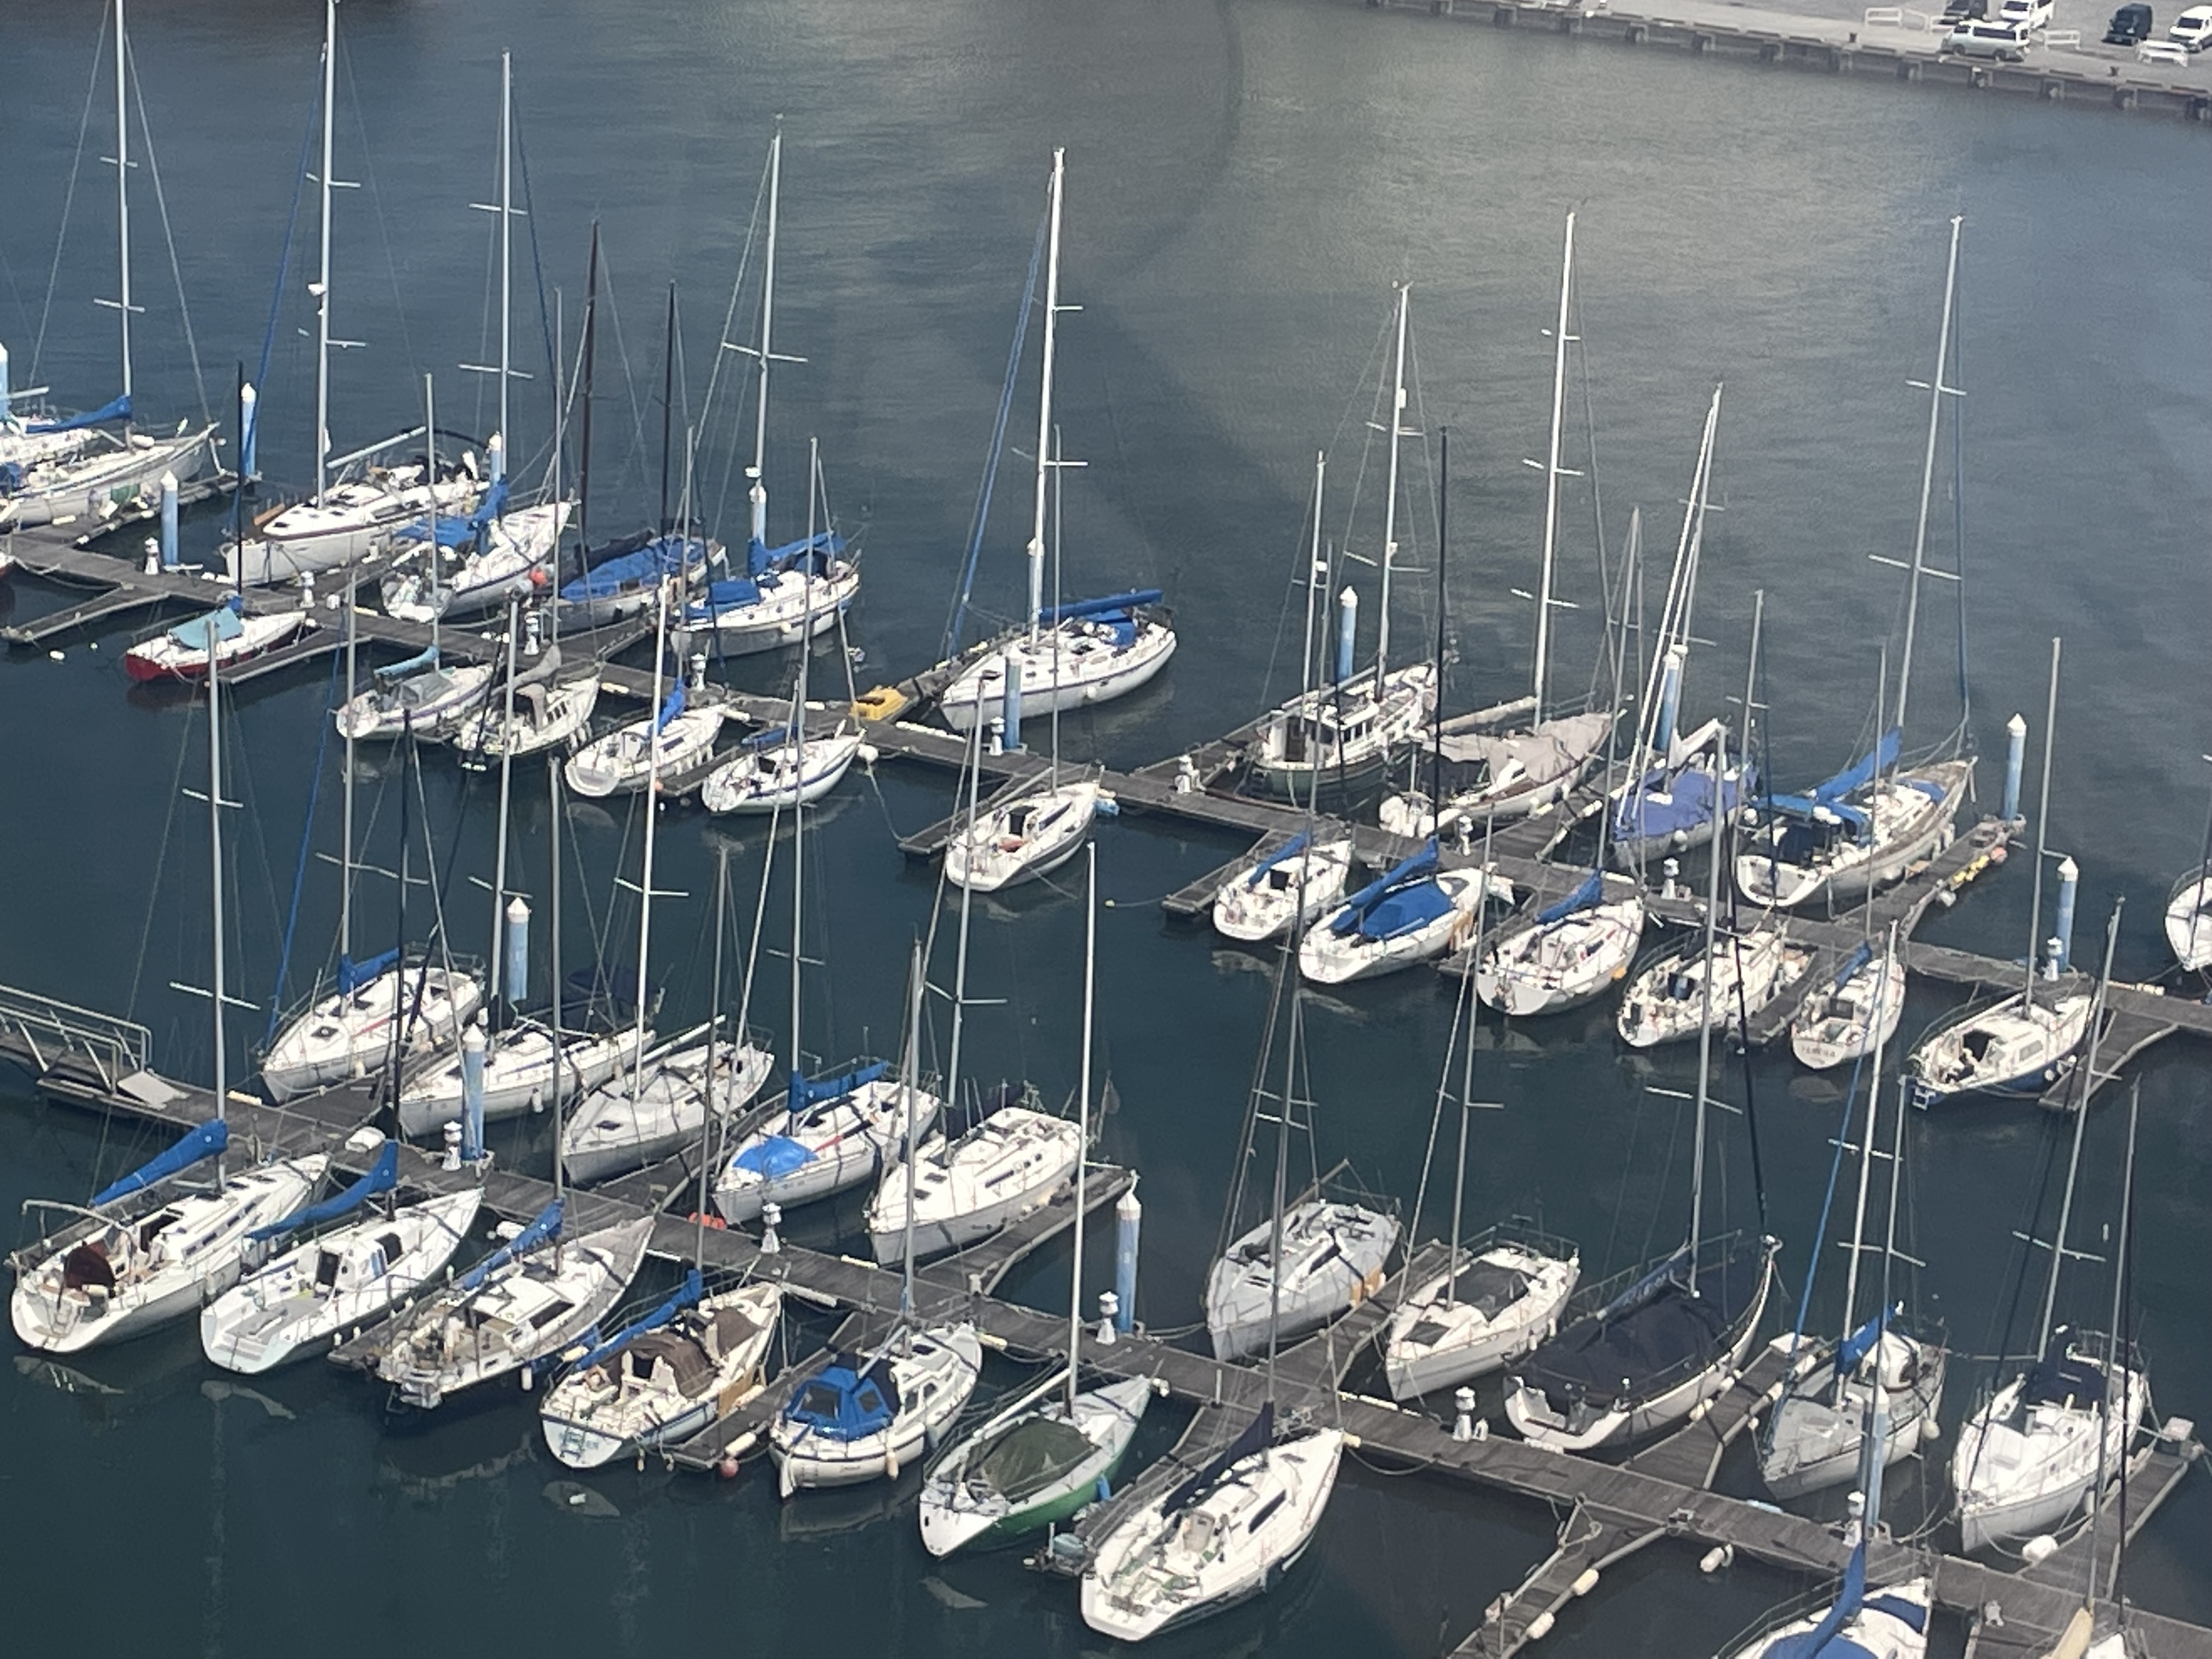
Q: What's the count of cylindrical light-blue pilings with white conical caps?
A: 15